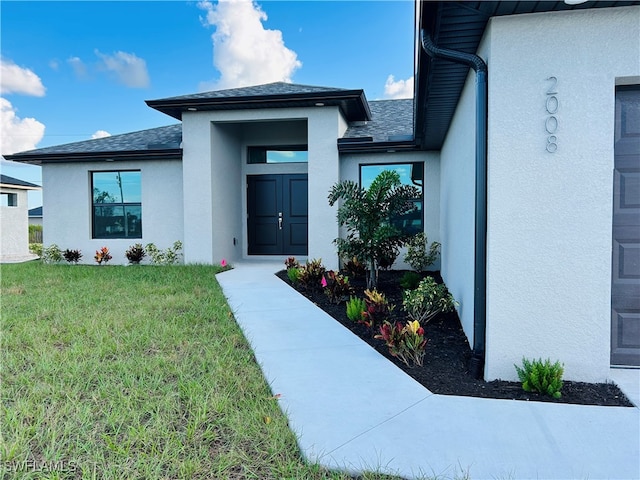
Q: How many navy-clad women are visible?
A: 0